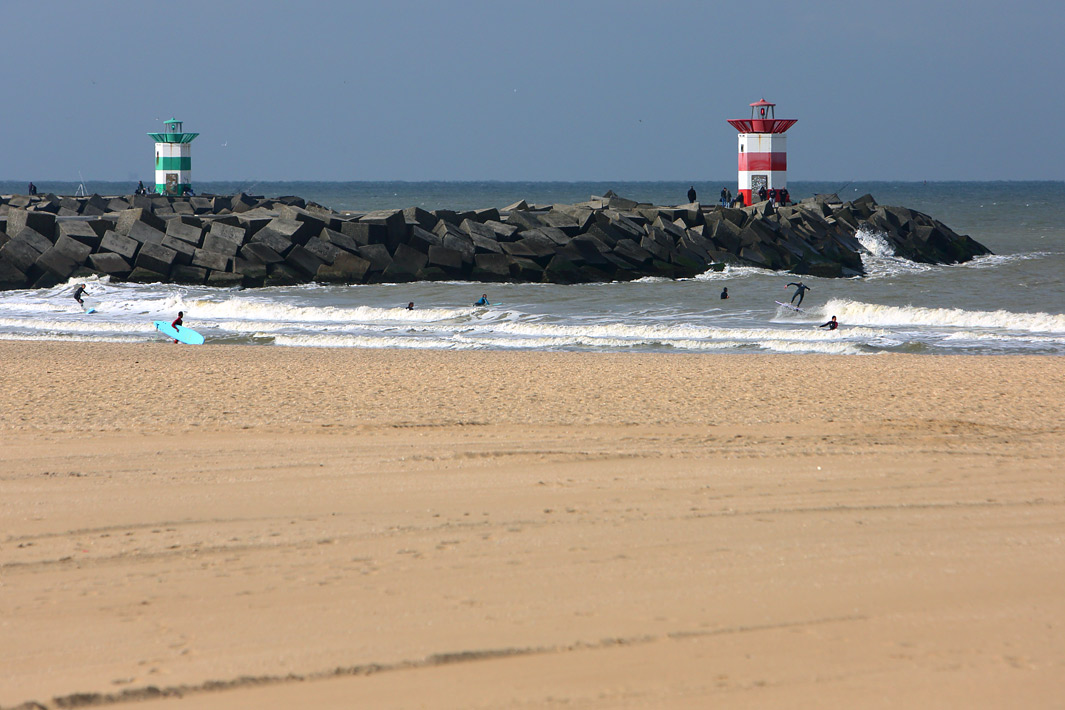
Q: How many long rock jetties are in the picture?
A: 1